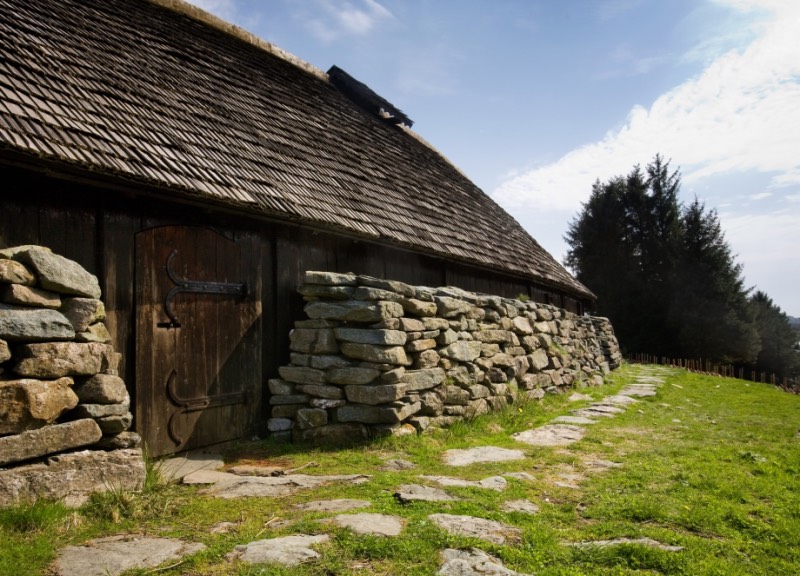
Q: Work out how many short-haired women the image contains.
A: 0